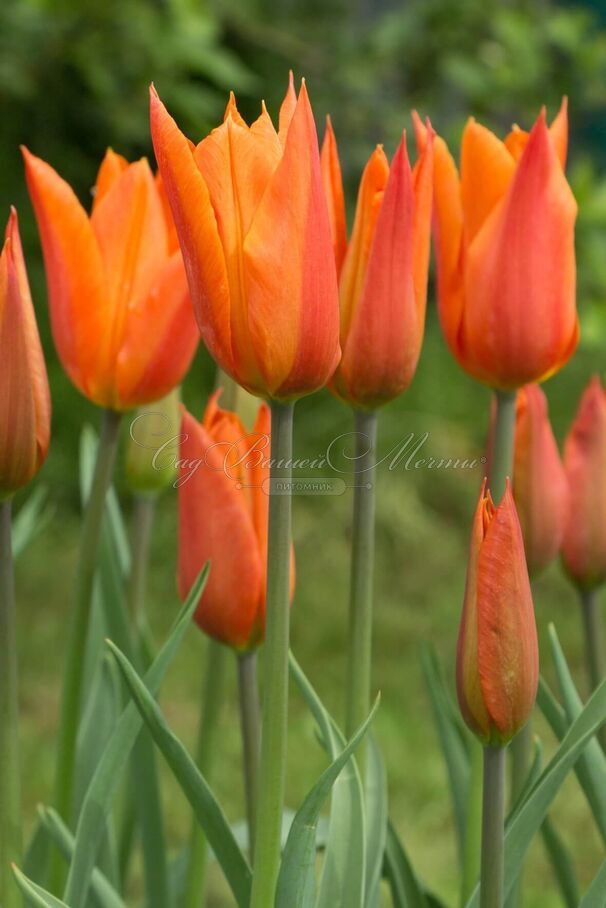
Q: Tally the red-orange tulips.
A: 9